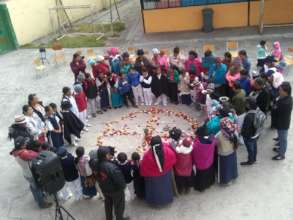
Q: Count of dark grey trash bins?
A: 1